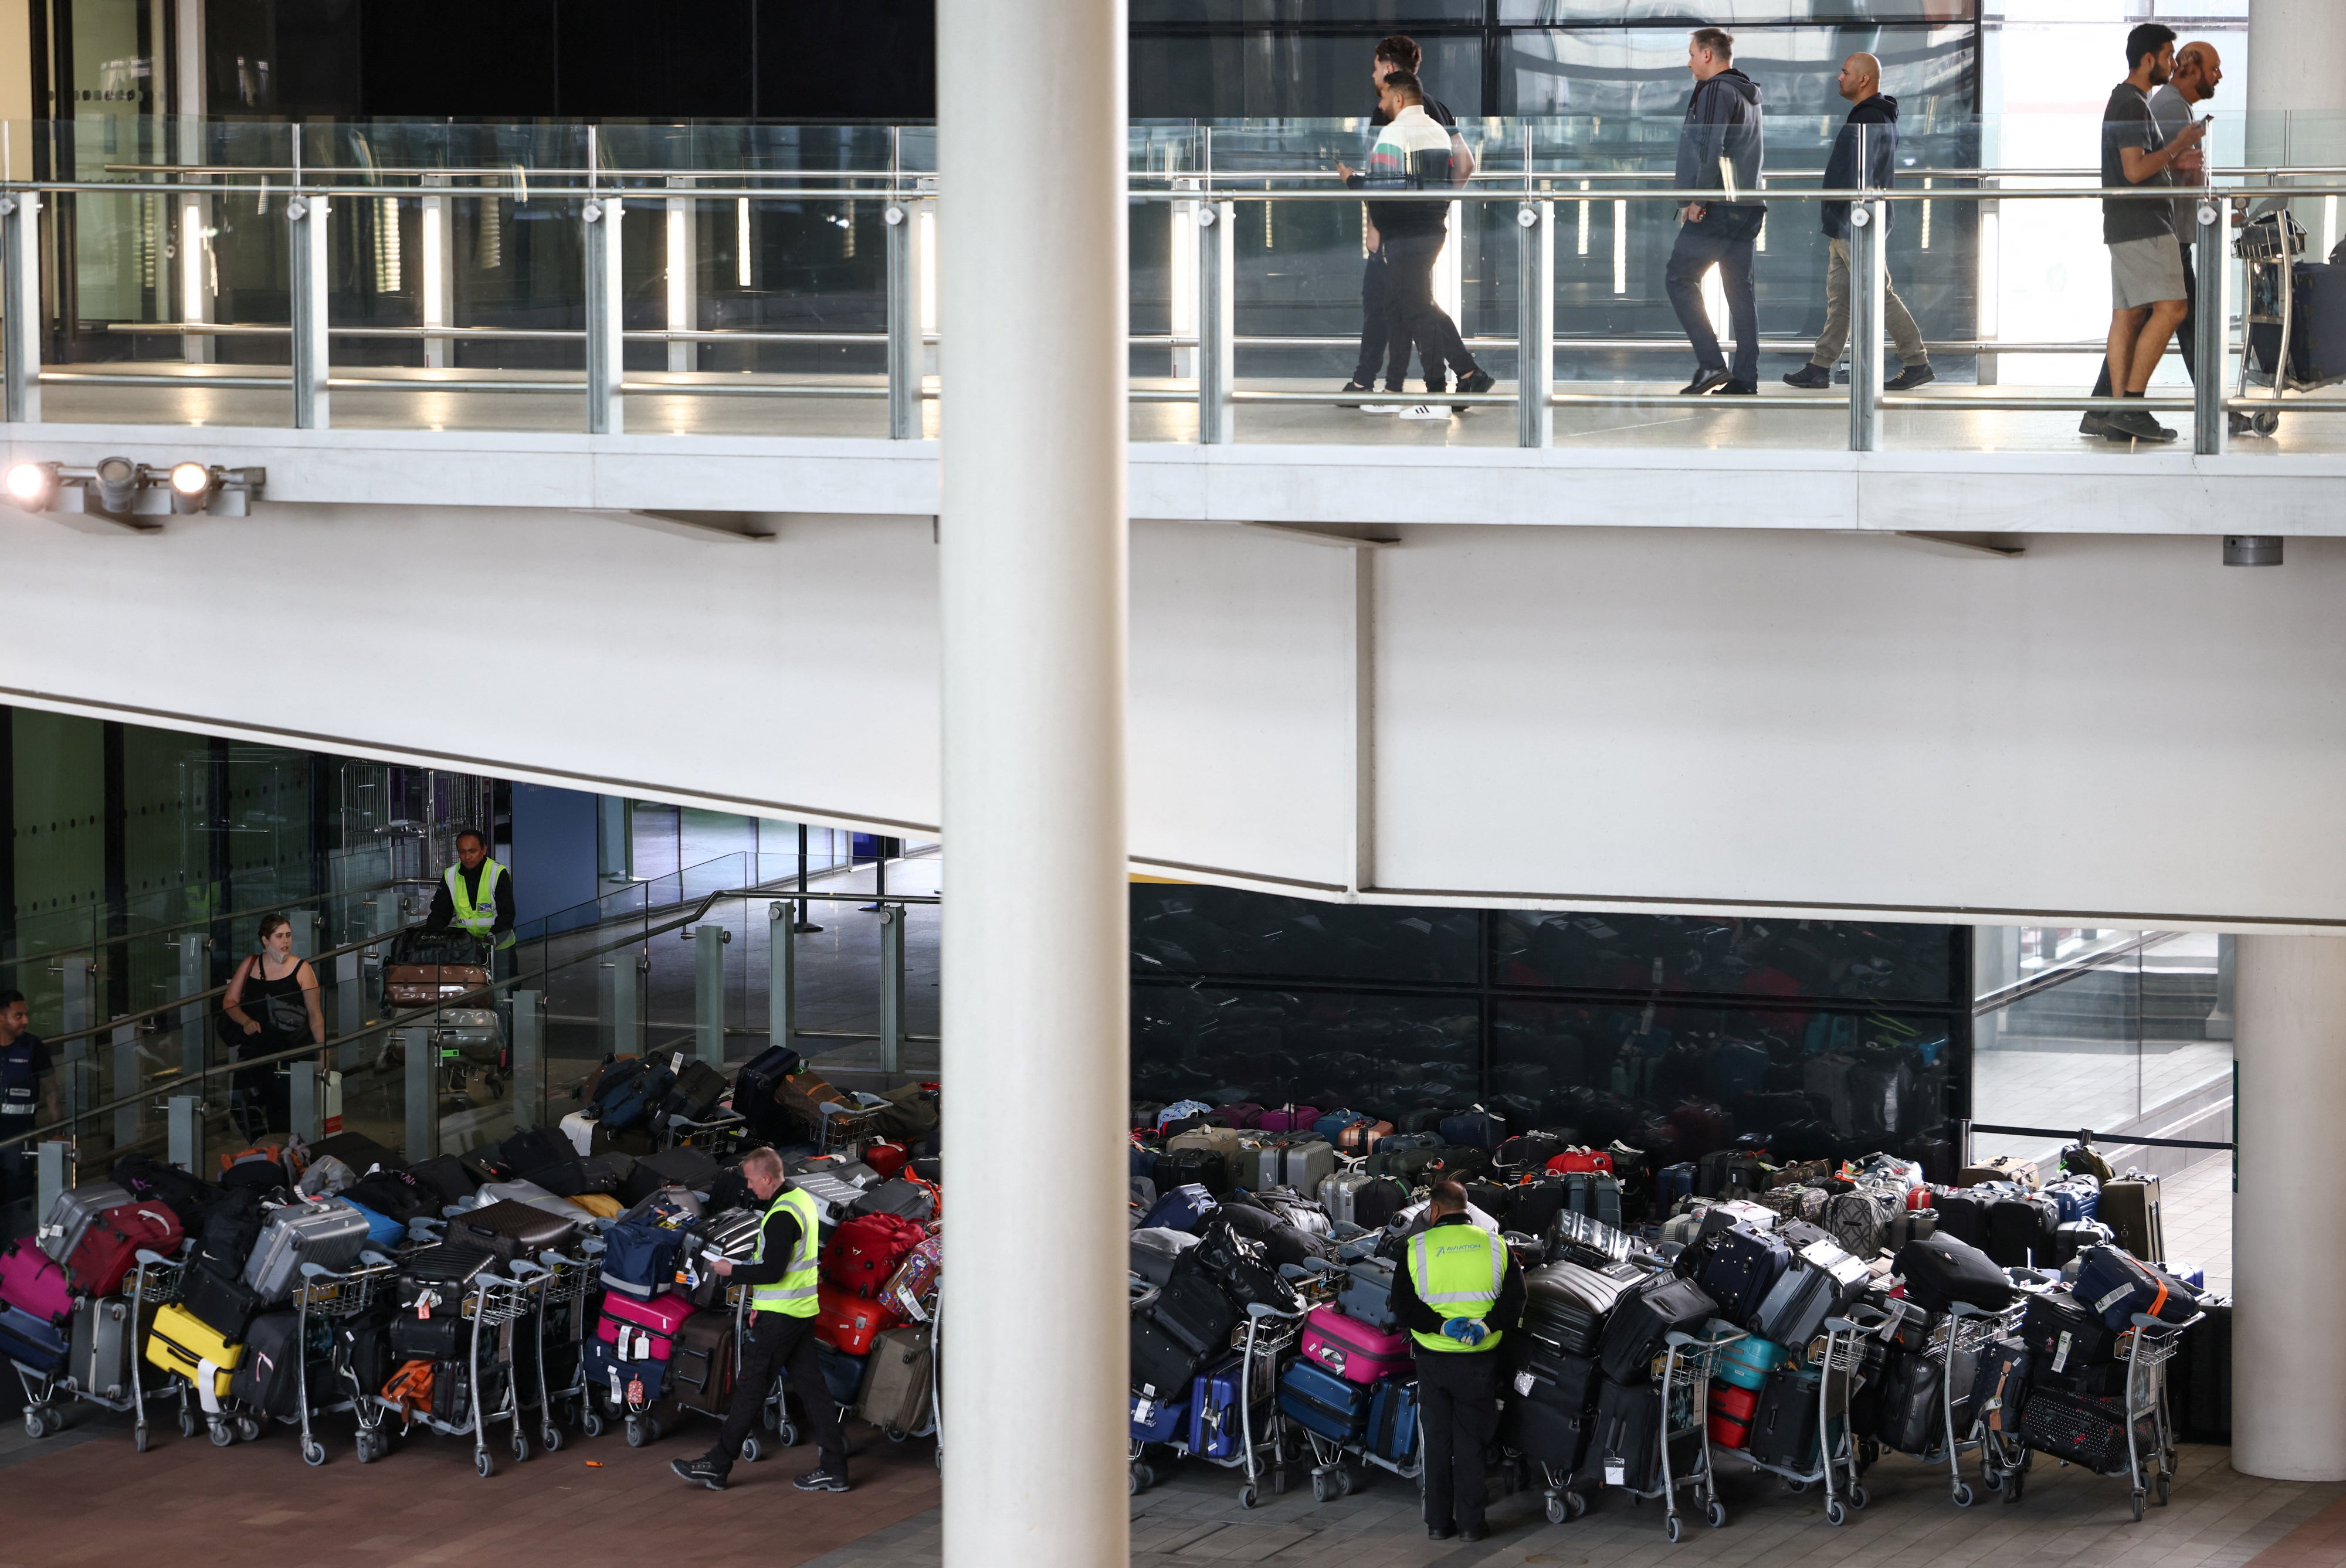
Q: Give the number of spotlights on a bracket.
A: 3